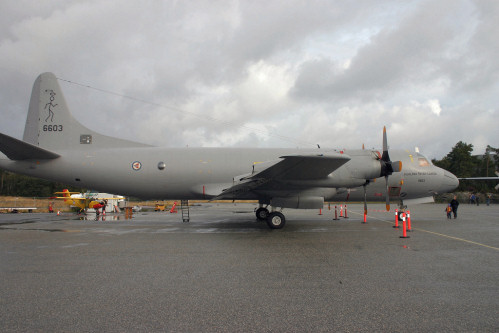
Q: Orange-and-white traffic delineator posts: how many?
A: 8